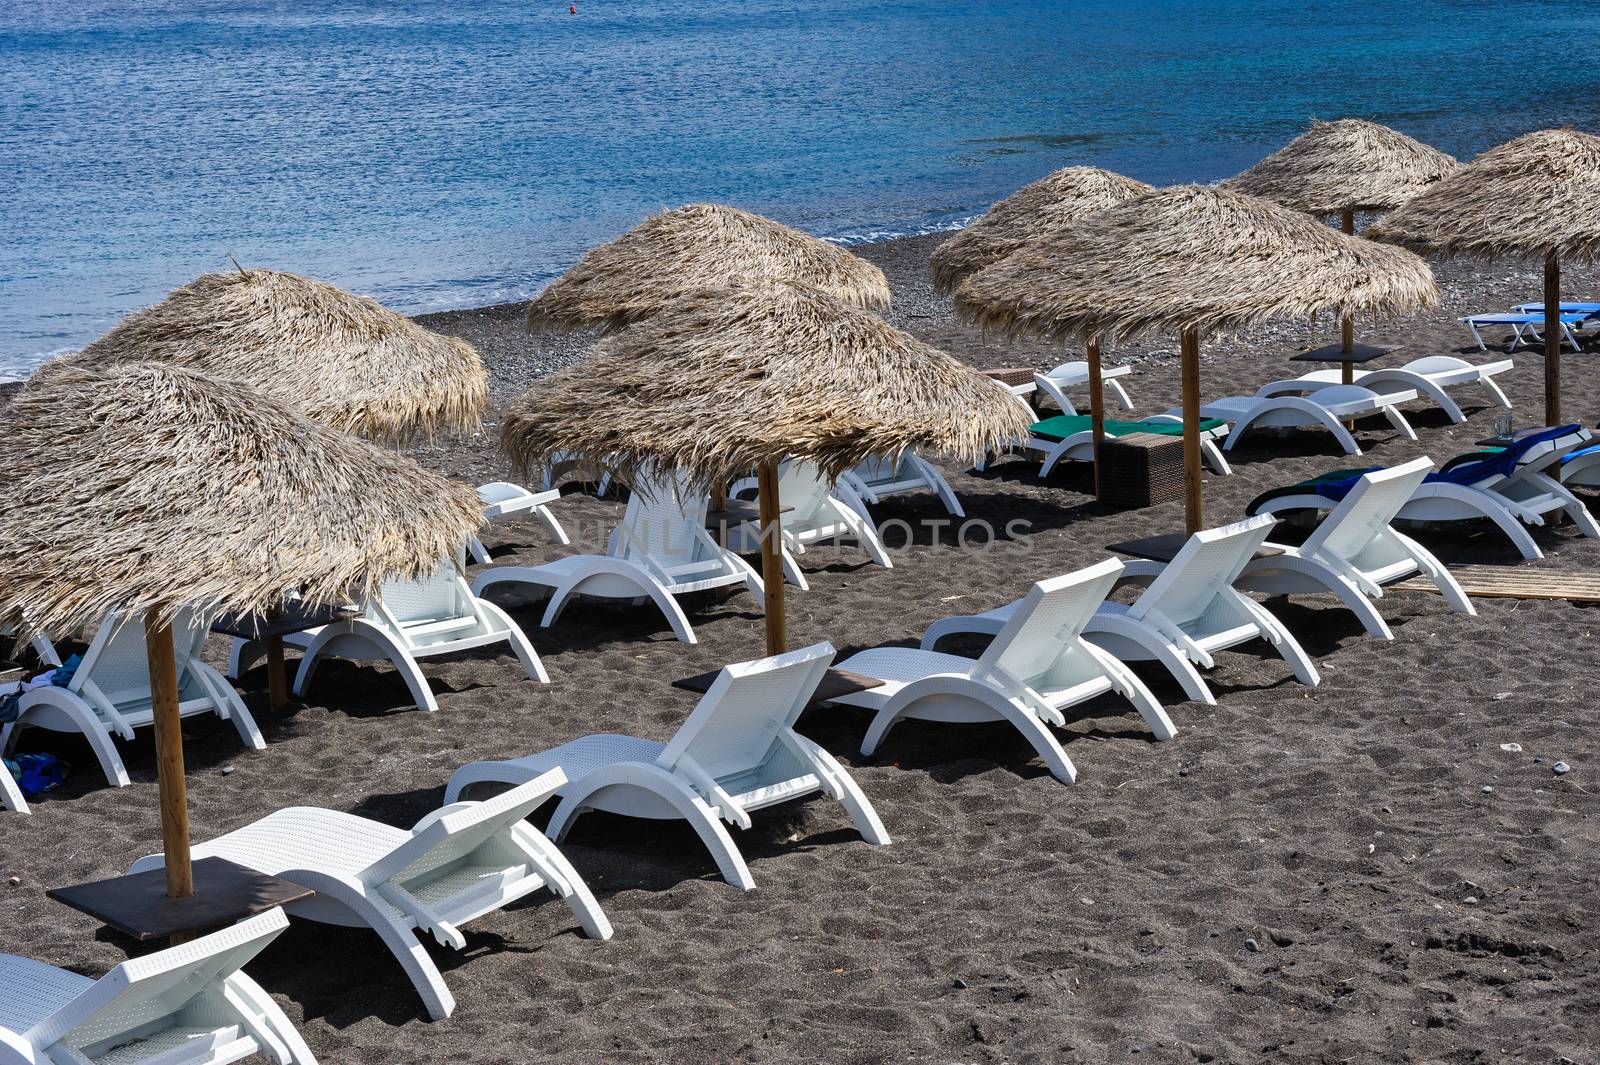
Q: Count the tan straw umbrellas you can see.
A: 8